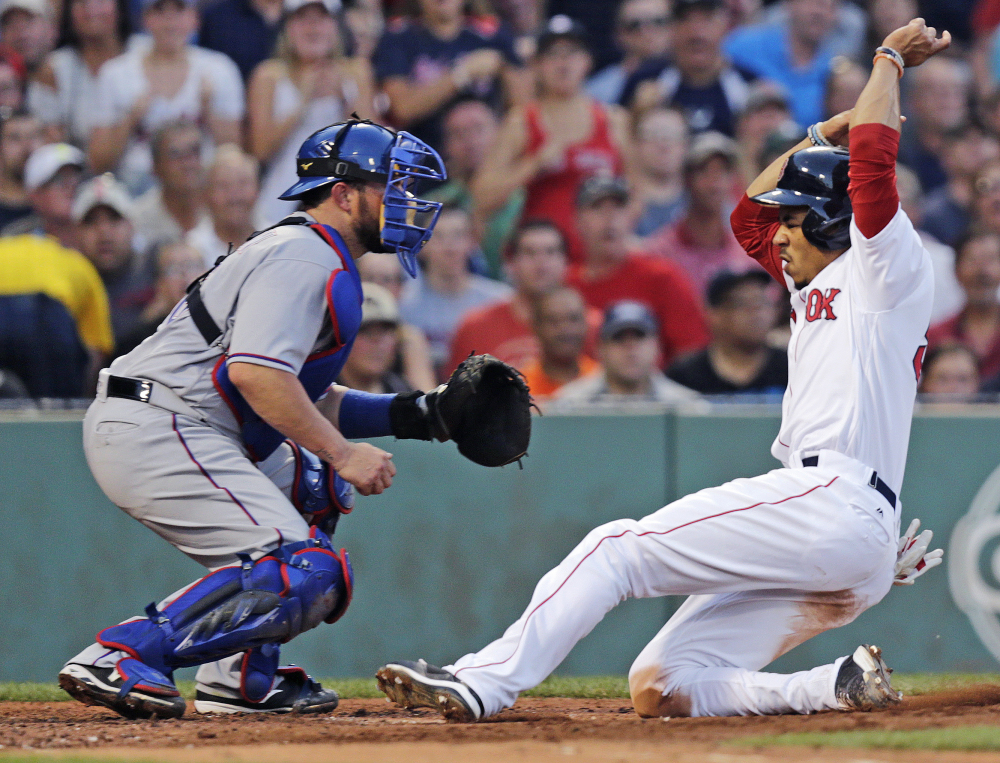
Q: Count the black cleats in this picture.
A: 4